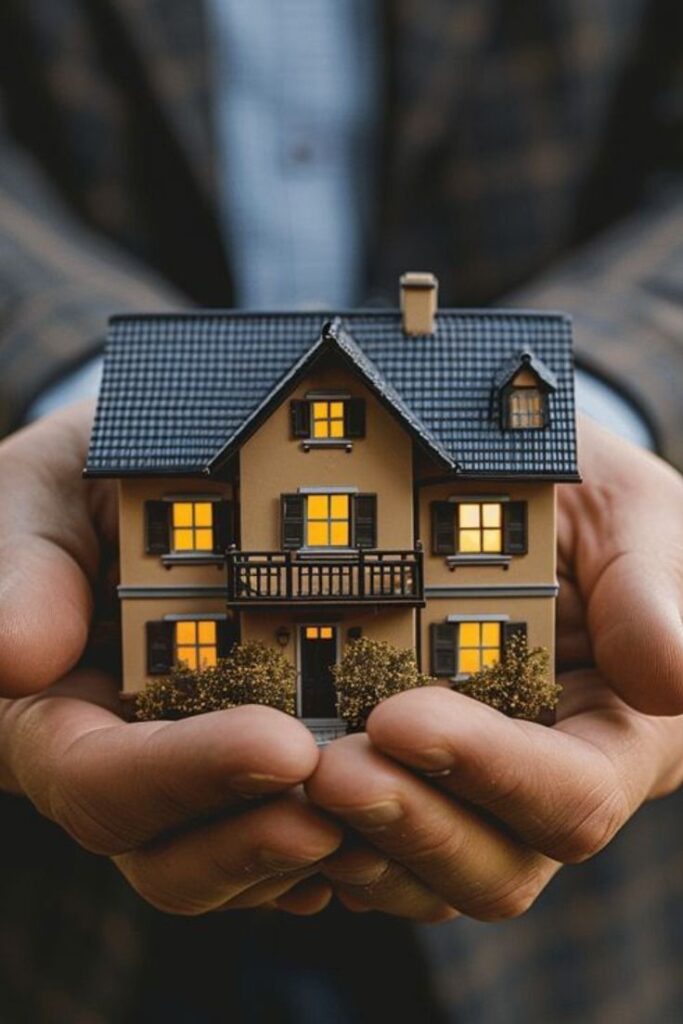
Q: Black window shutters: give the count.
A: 12